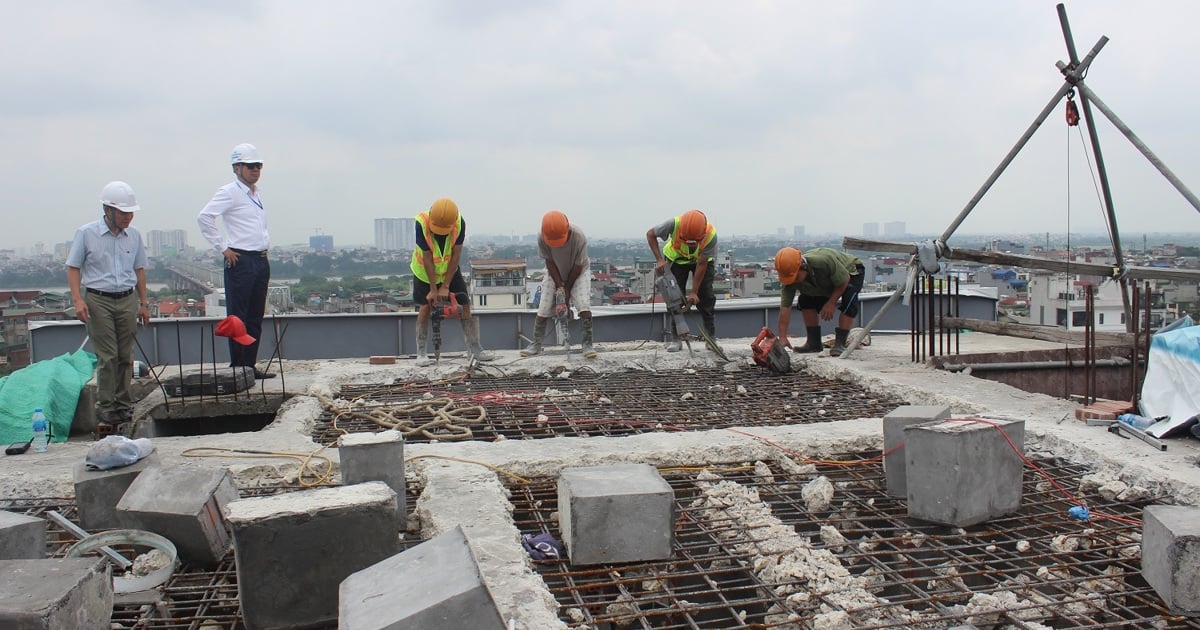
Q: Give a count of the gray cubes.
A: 11